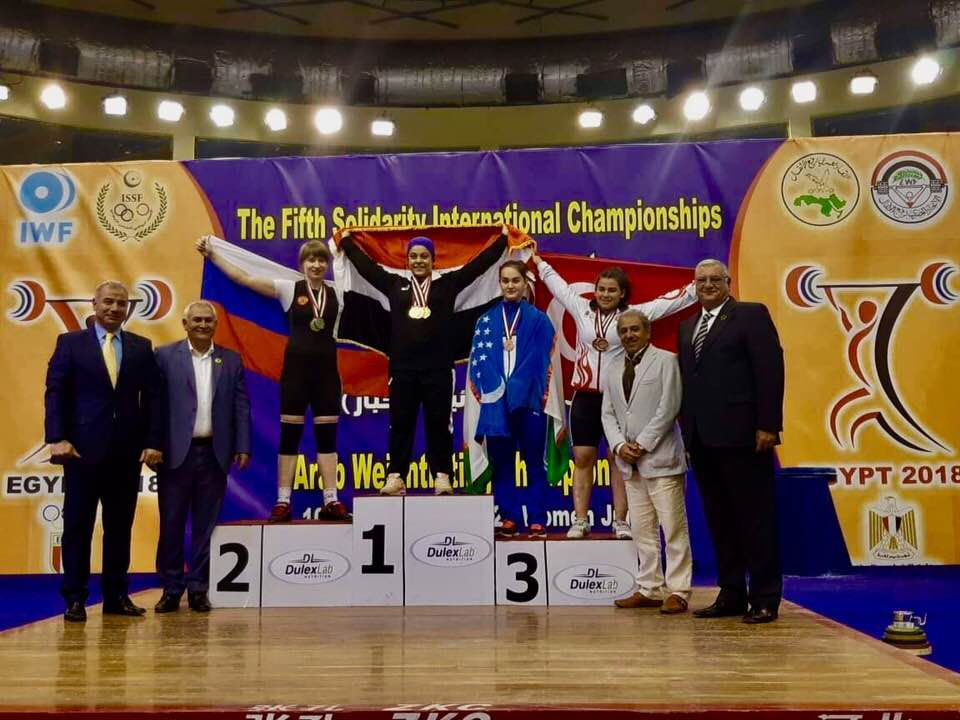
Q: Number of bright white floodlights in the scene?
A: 15